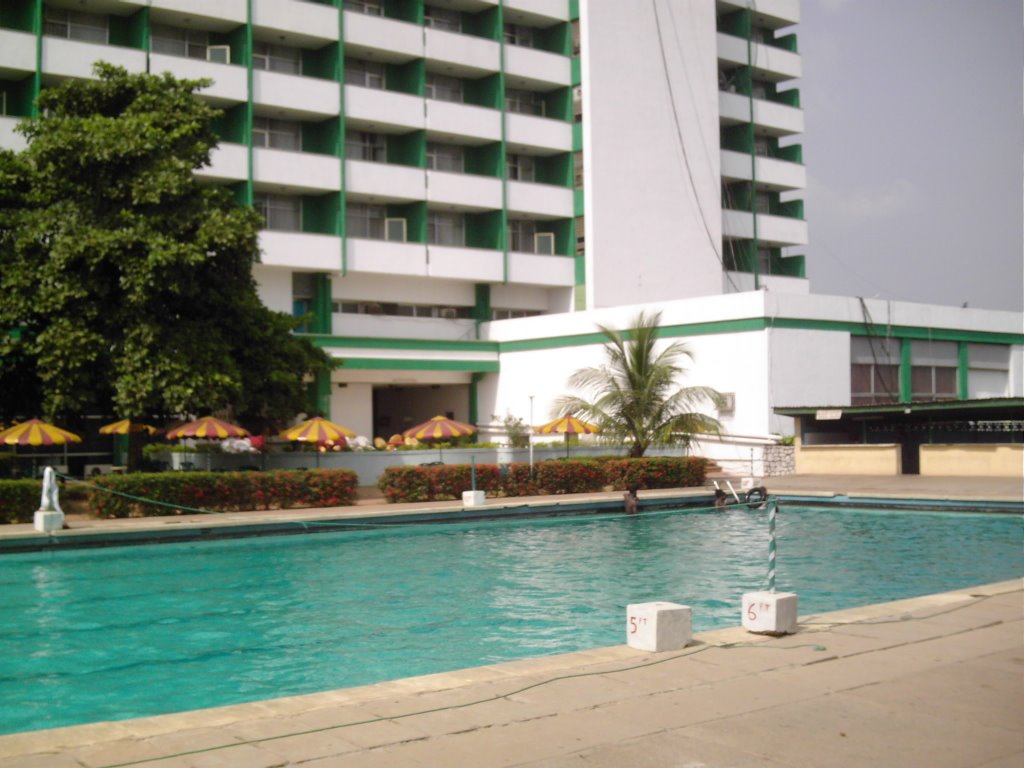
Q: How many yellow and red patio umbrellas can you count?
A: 6